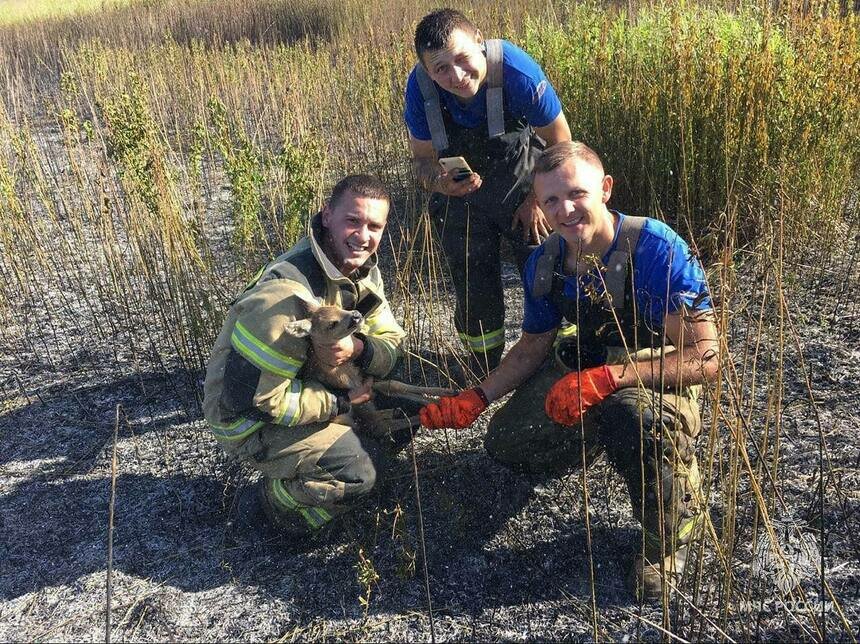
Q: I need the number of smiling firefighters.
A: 3